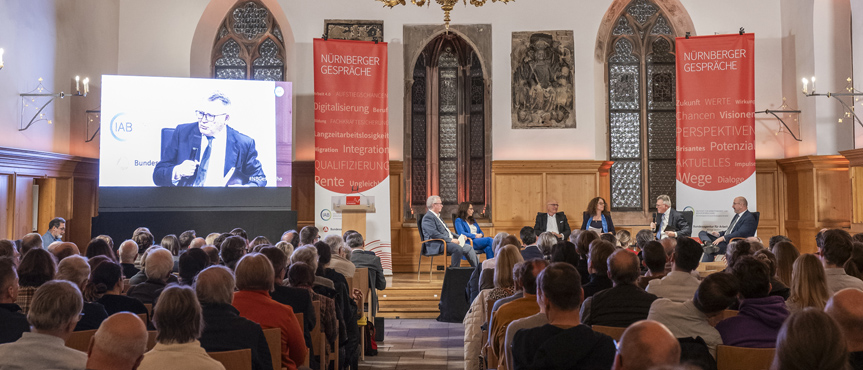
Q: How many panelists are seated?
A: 6